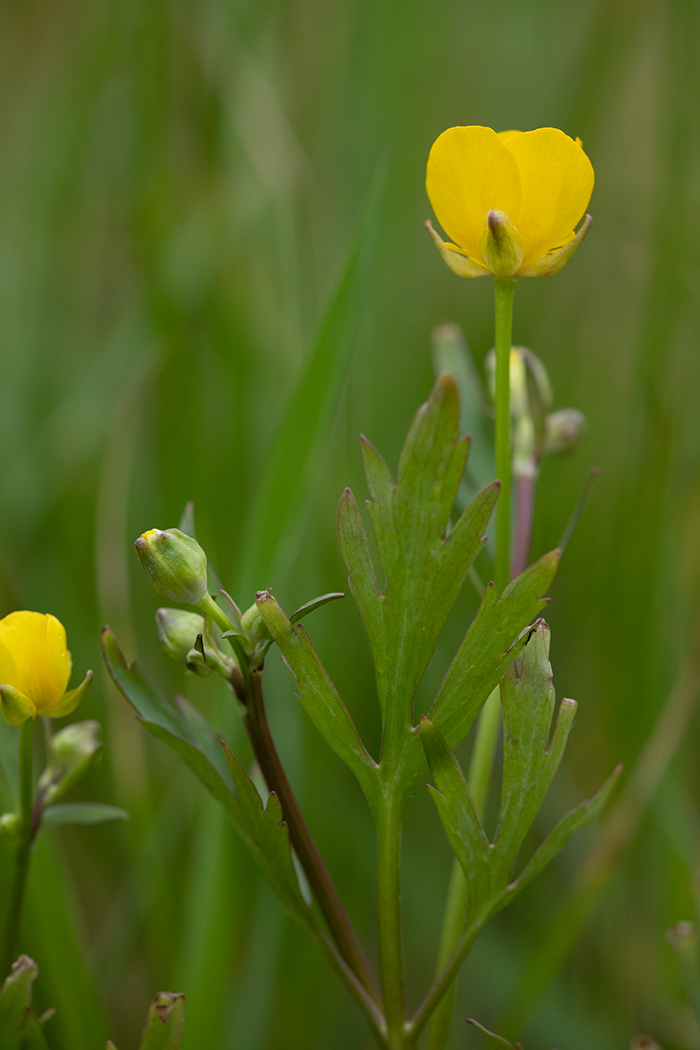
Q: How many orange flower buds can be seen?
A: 0